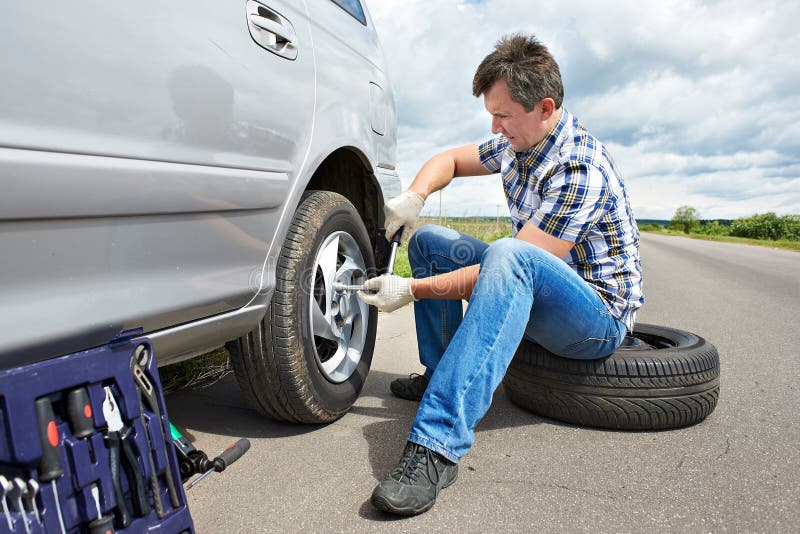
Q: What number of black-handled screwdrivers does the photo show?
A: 4